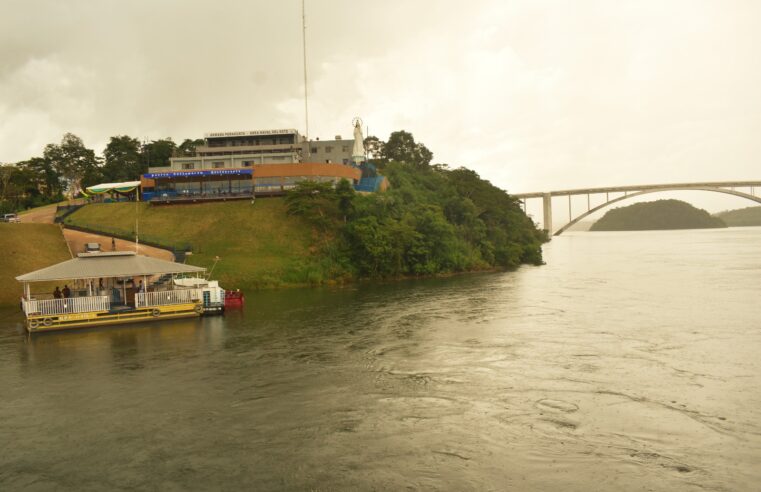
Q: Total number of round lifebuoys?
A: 4